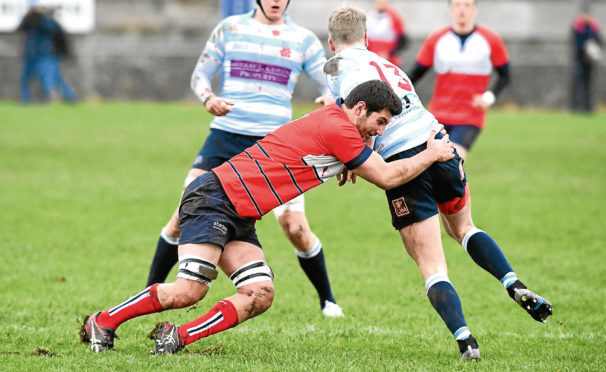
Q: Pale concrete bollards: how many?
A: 0